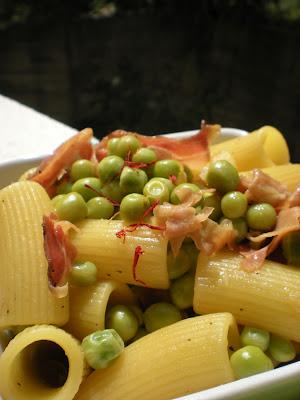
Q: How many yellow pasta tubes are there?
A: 8